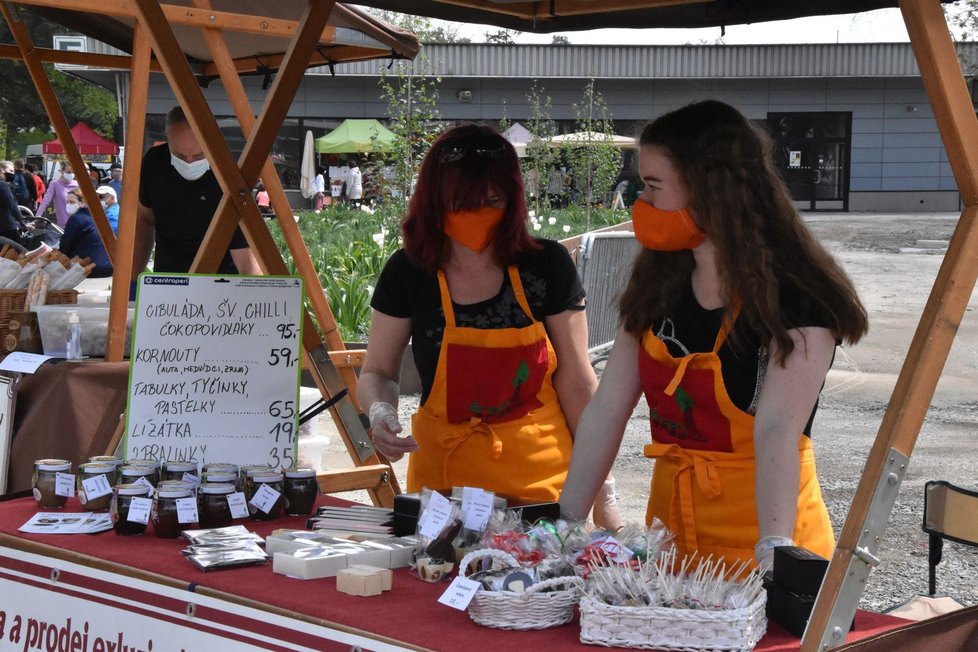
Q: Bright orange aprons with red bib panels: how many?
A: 2